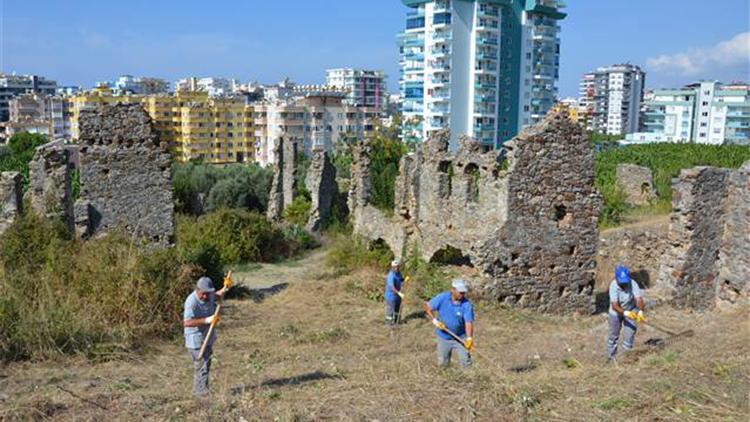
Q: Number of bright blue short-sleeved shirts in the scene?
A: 2